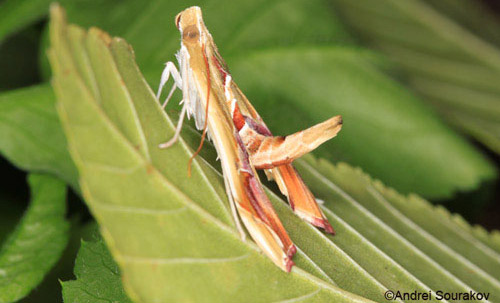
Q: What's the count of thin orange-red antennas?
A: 1